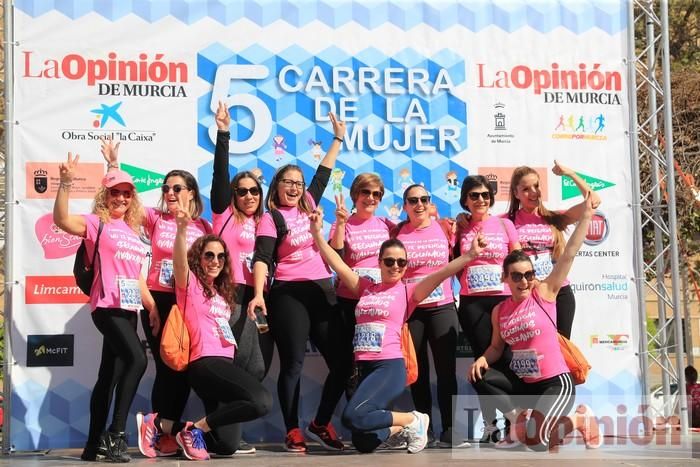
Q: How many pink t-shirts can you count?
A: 11